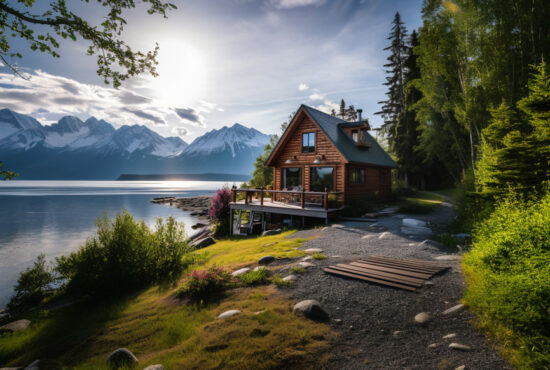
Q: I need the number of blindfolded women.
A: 0